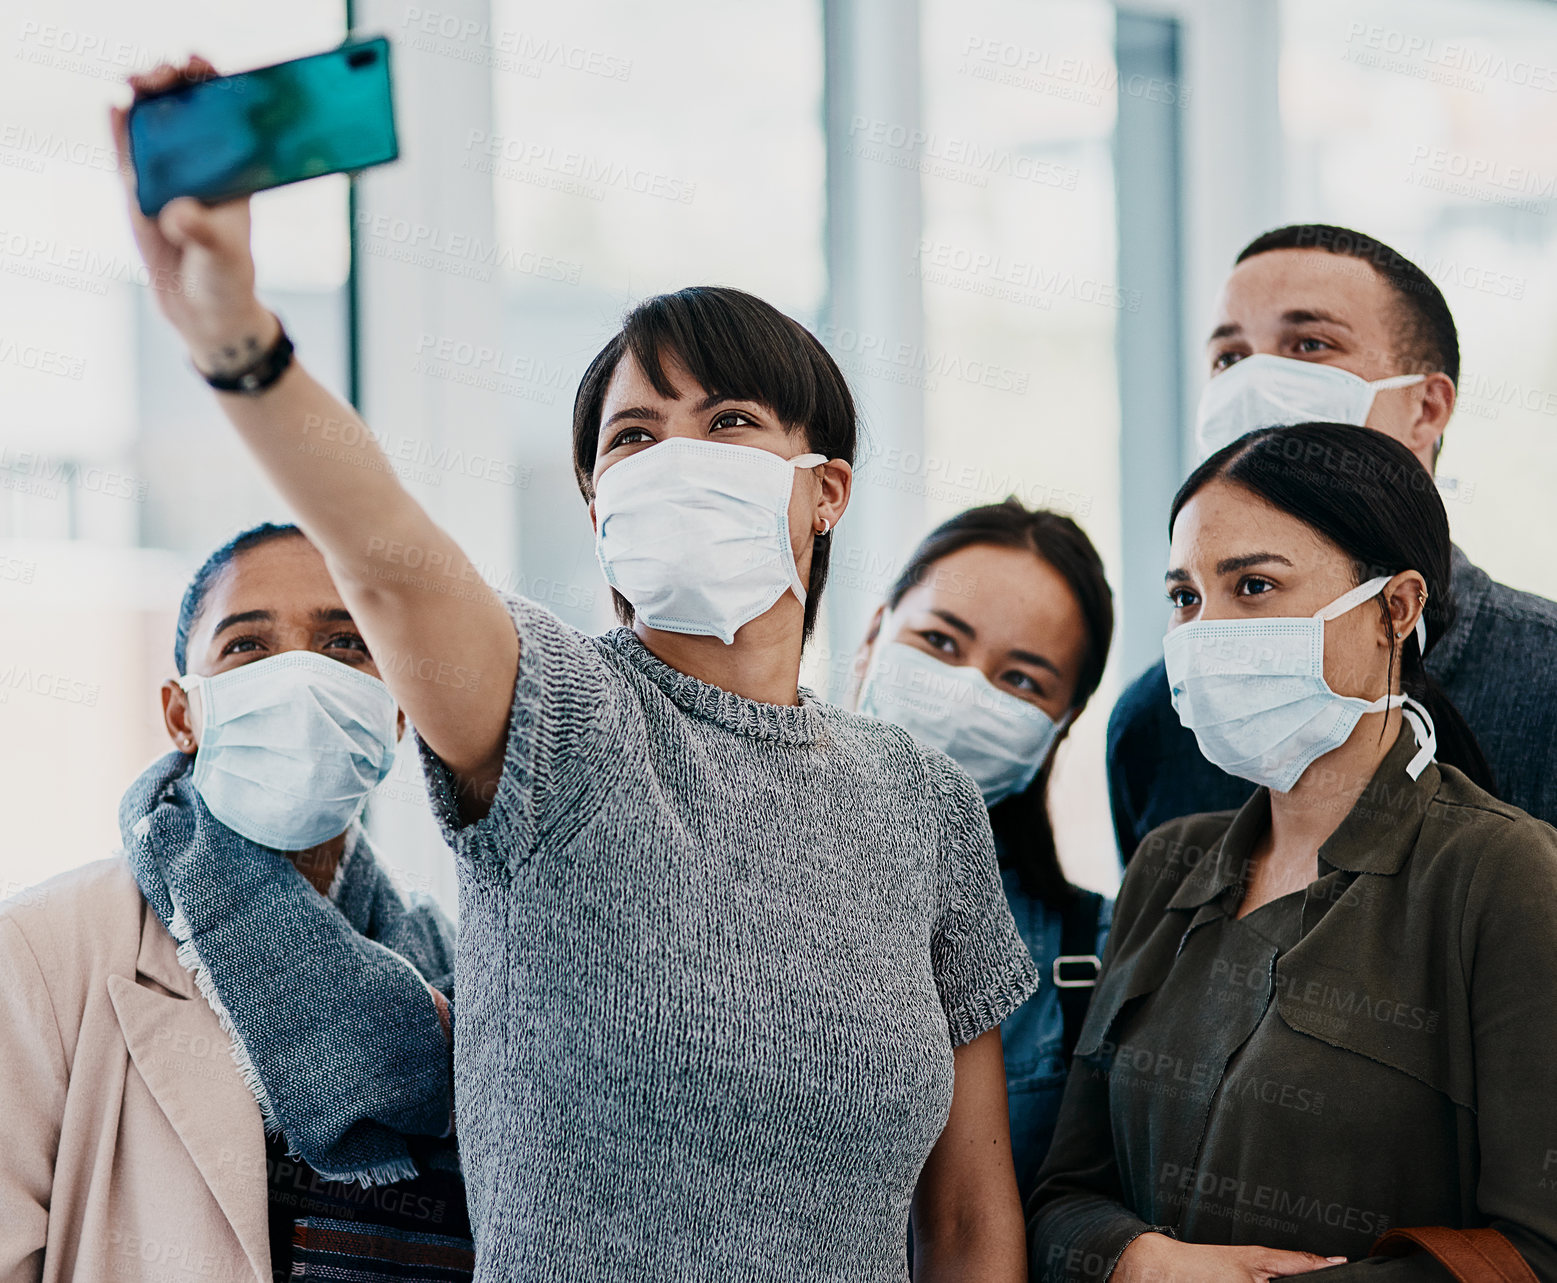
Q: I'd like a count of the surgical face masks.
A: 5